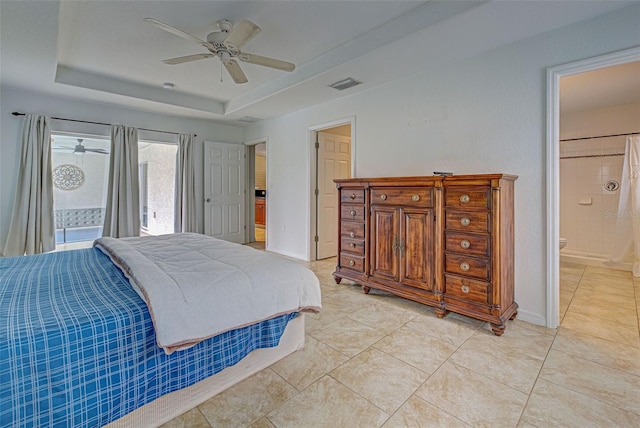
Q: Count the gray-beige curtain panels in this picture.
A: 3